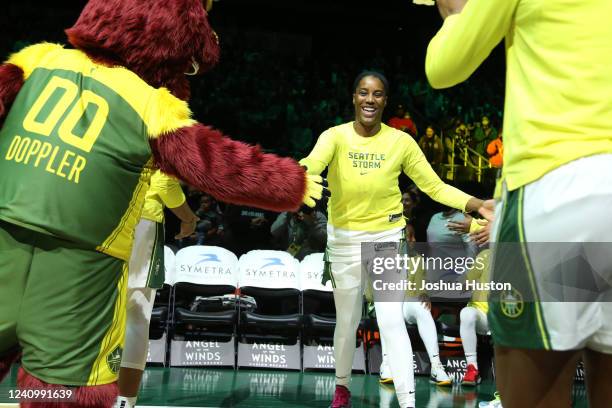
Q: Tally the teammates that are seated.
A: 2